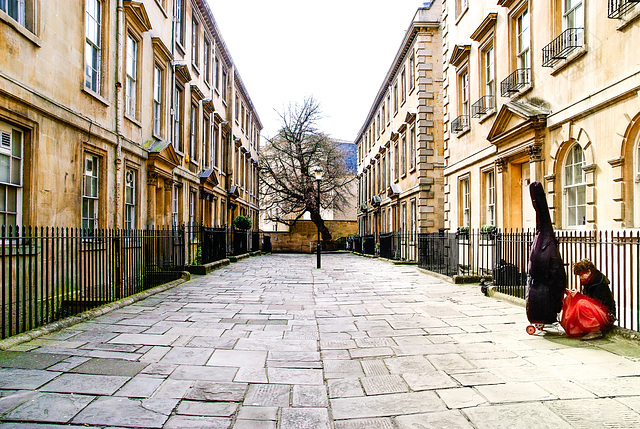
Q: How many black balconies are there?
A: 5